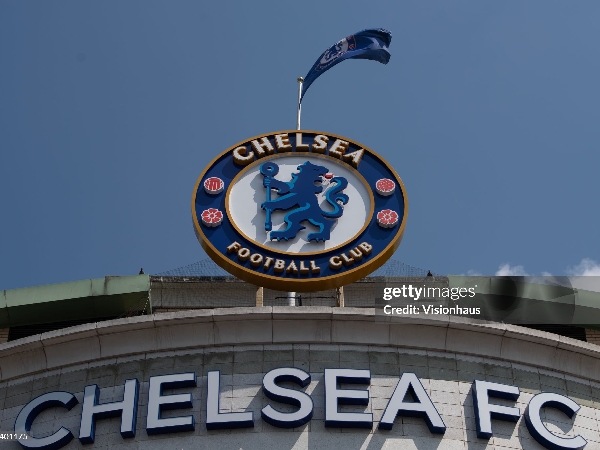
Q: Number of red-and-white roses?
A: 2